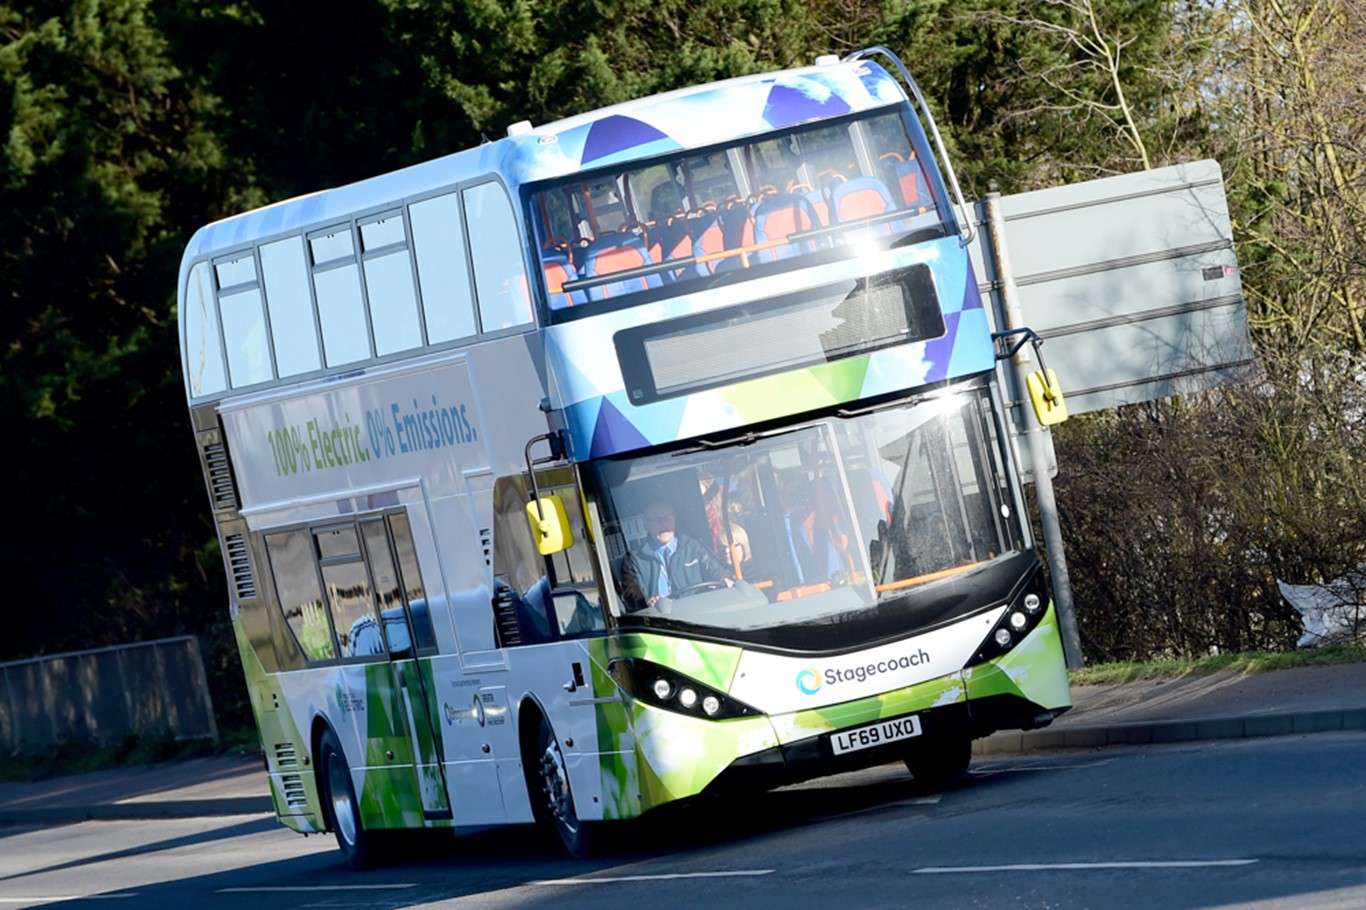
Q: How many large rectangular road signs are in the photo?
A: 1